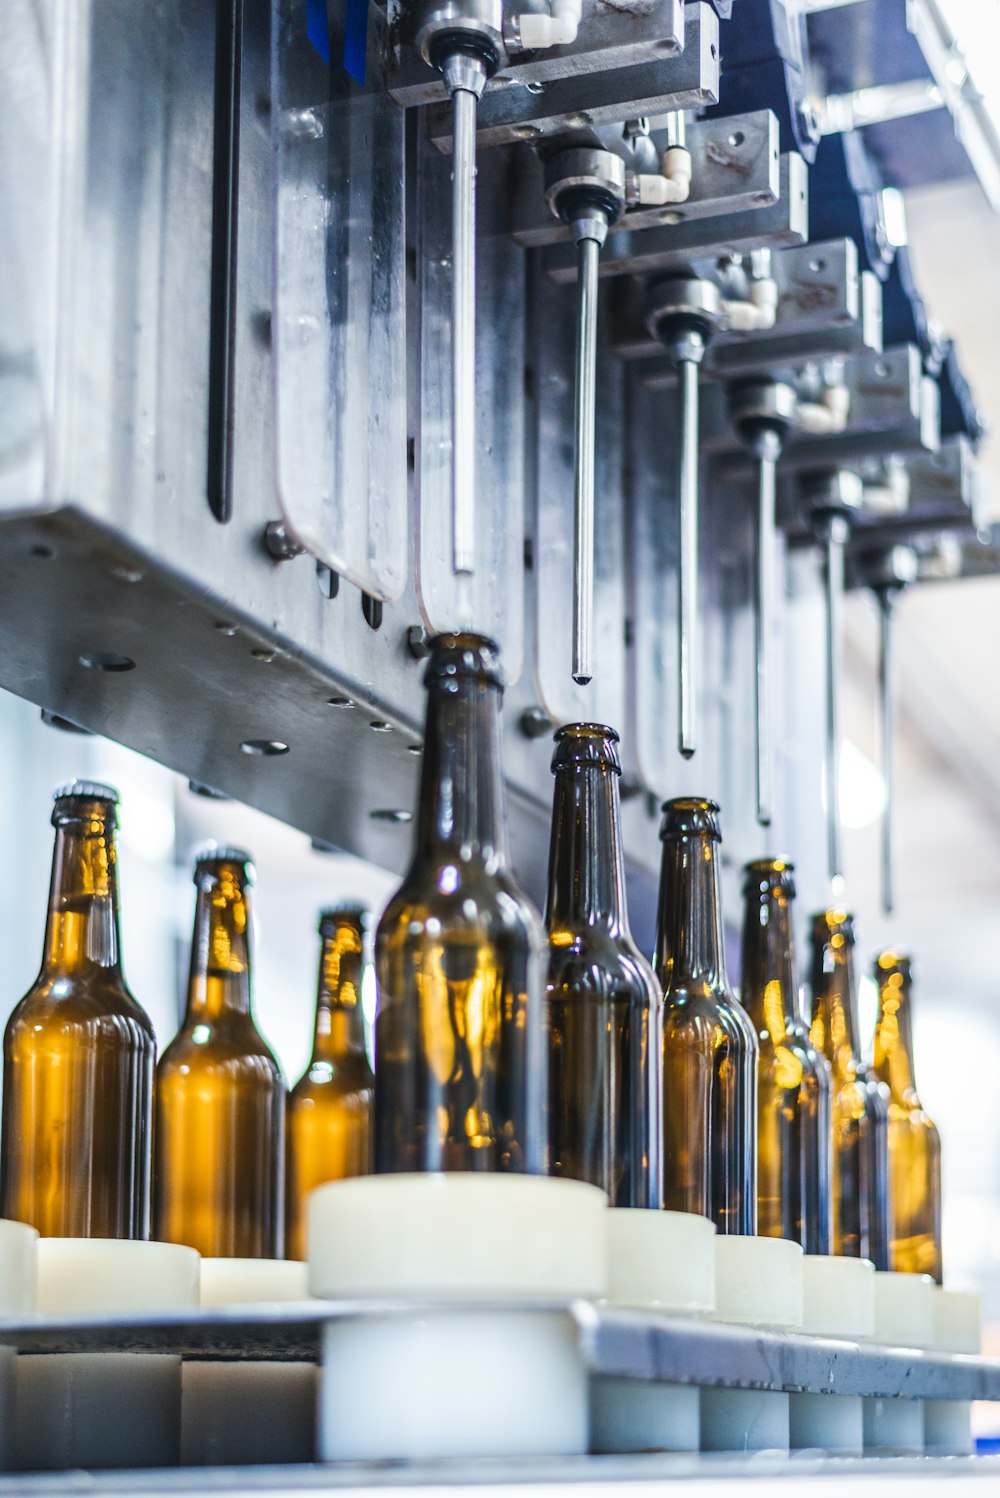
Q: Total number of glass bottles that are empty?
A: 6